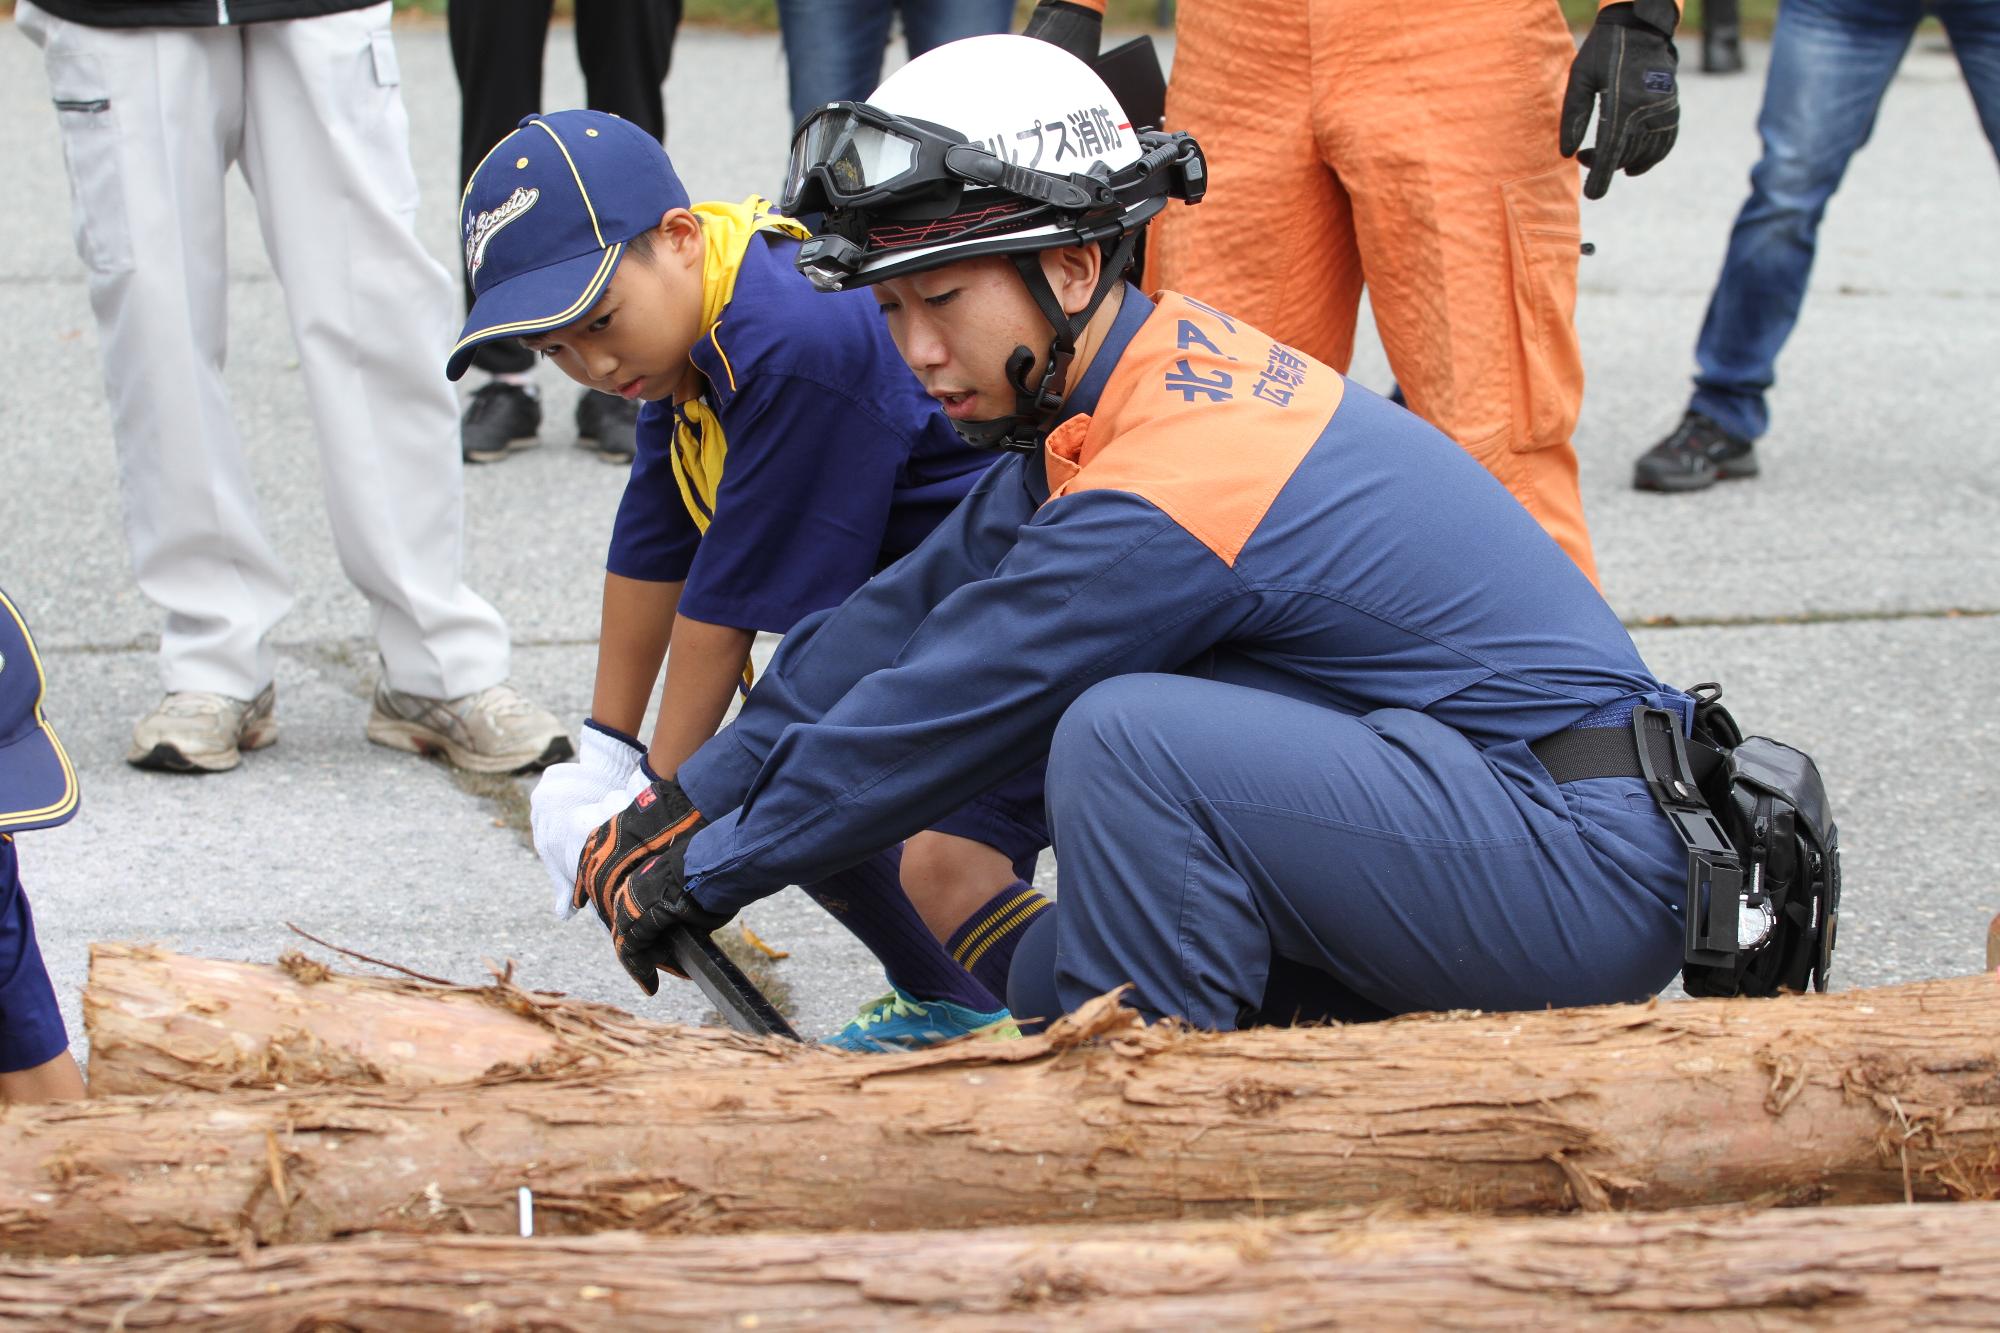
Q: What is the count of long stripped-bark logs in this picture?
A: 3